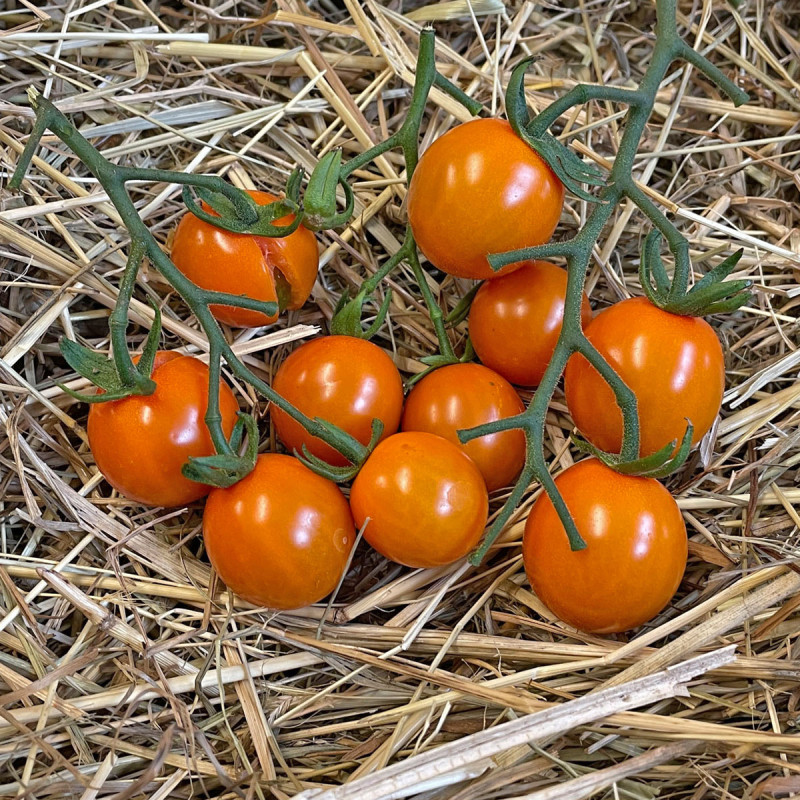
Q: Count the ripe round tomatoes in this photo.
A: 10